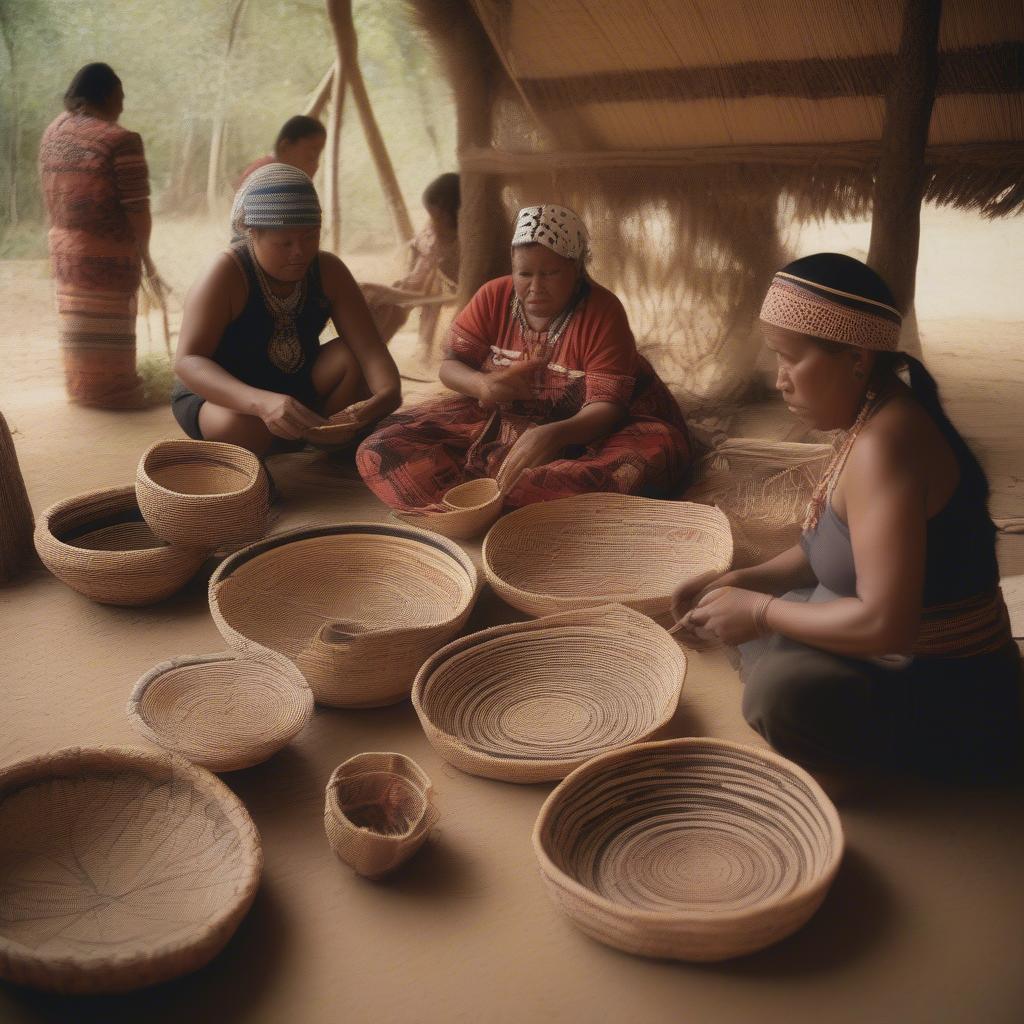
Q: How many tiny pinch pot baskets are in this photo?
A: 1